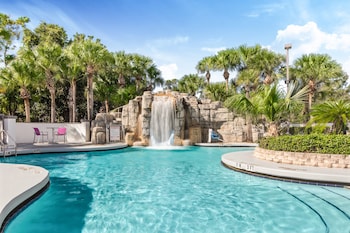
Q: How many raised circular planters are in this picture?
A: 1